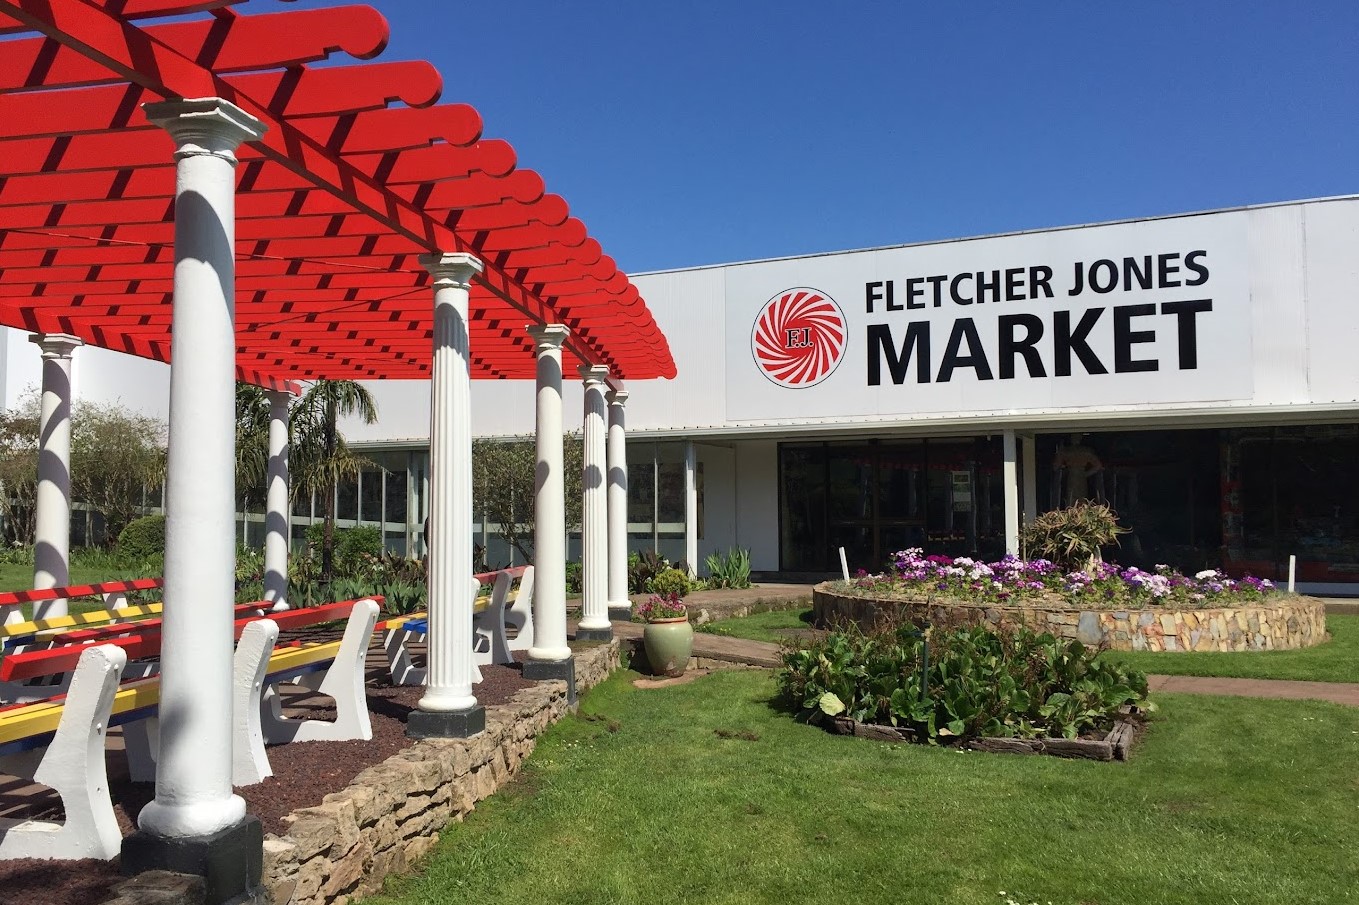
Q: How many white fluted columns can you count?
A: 2